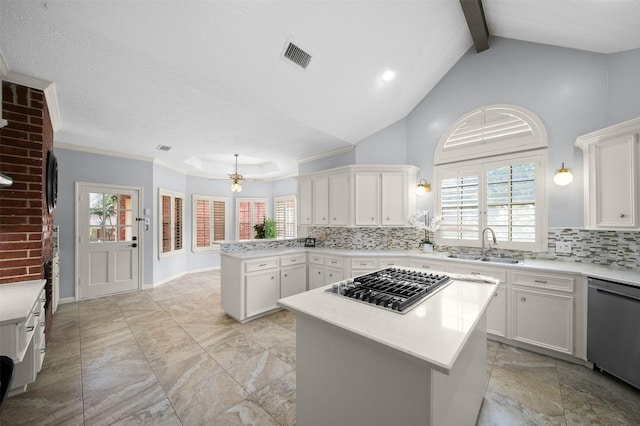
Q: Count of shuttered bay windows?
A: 4